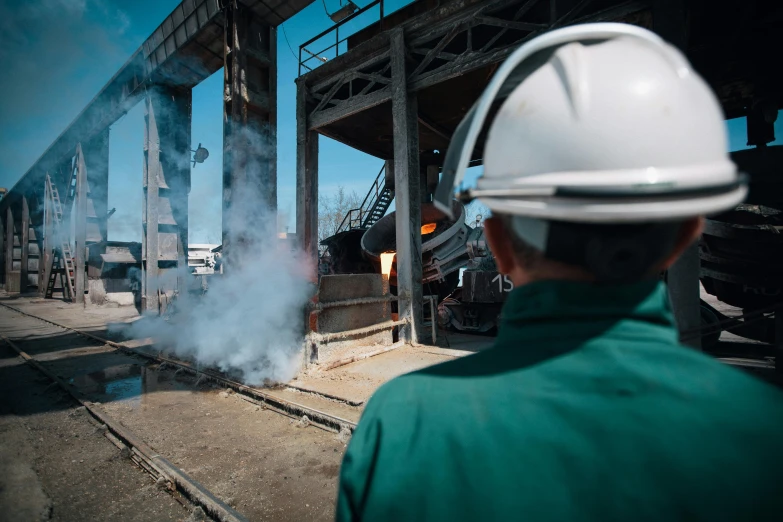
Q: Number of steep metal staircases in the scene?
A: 1